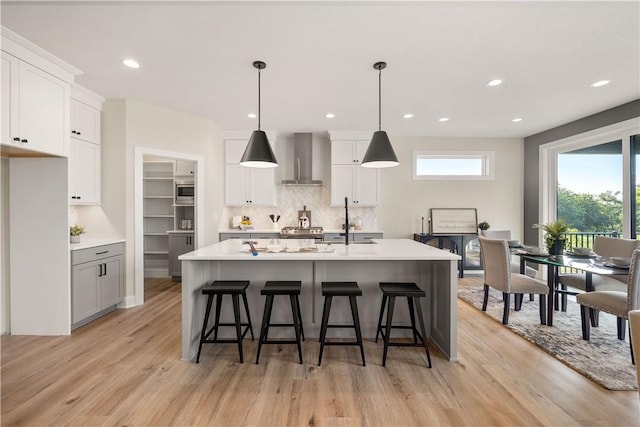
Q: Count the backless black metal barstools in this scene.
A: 4